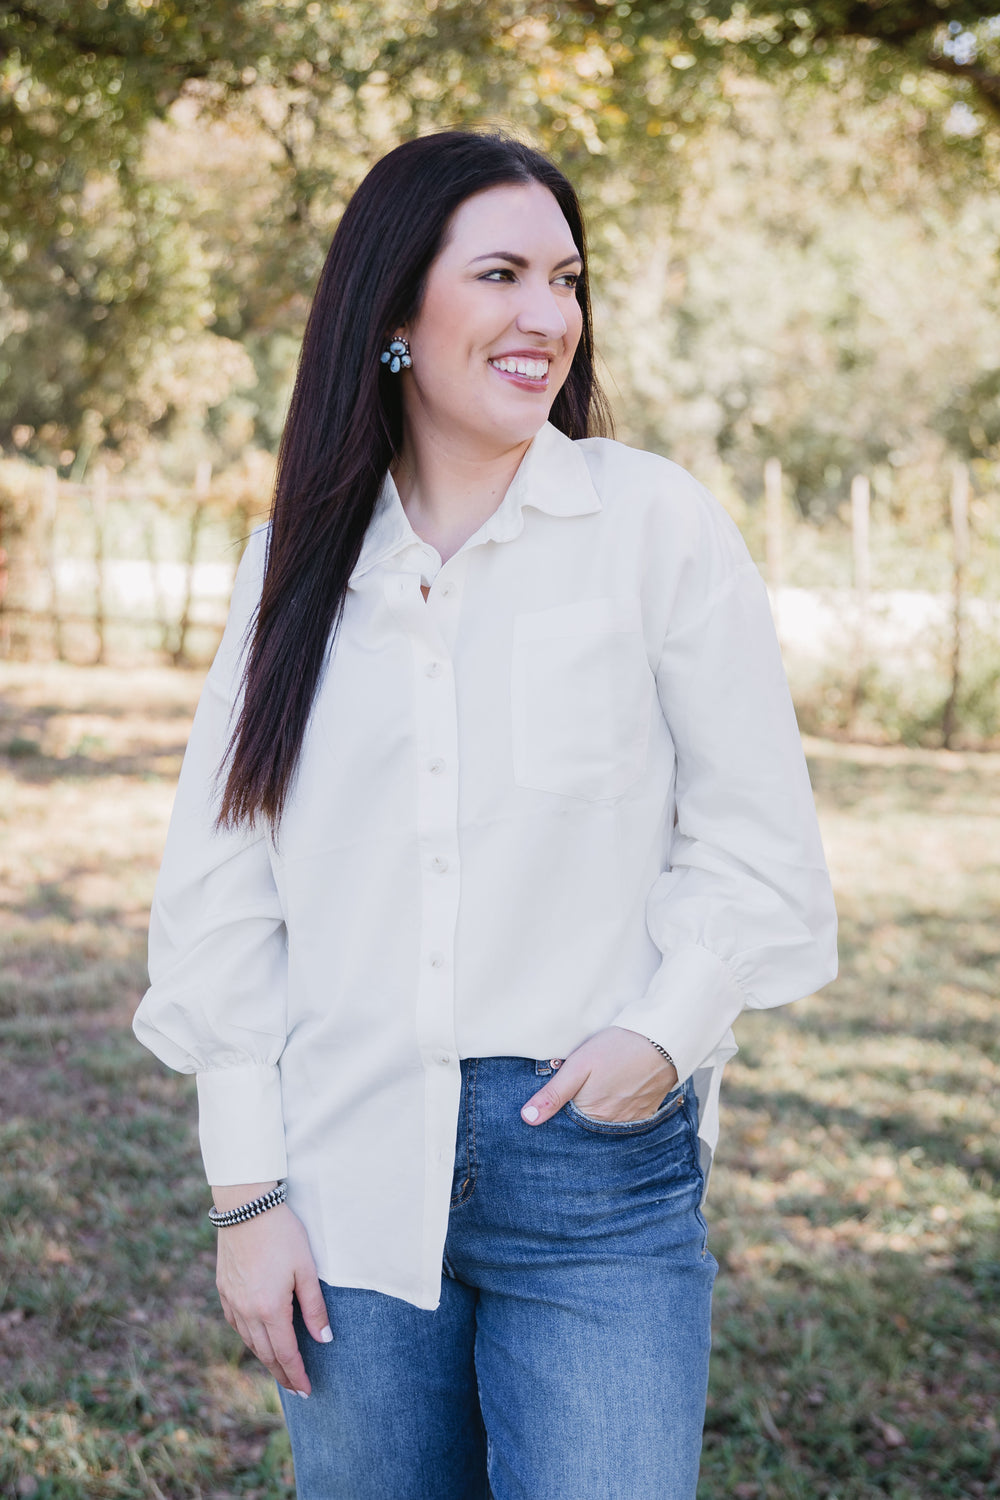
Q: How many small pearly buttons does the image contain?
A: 6